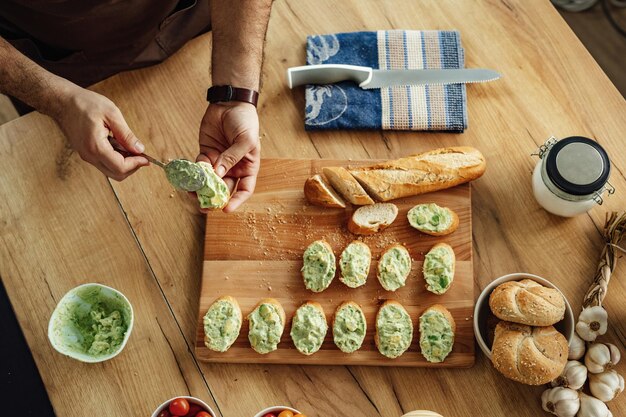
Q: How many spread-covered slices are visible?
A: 12